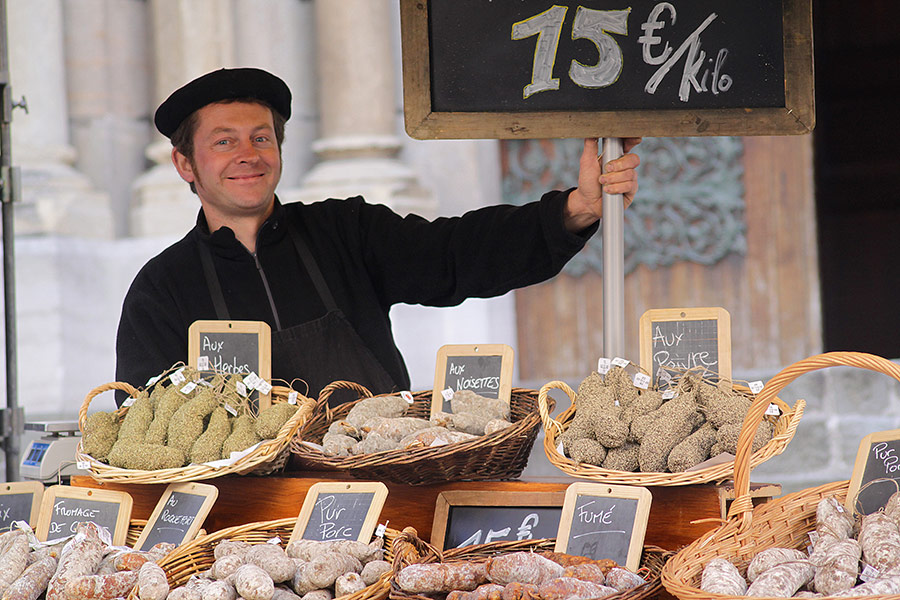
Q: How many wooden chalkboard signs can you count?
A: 11